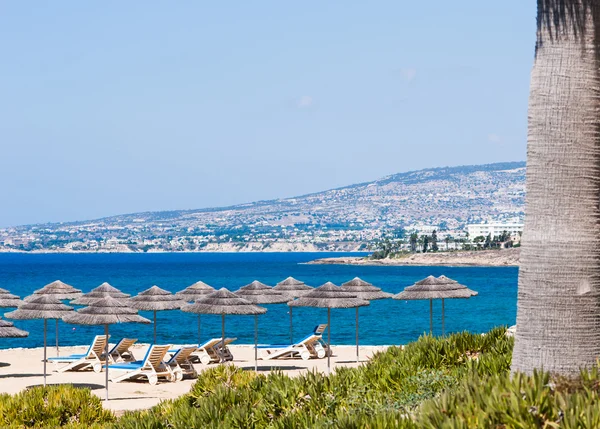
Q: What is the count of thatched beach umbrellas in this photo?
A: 15